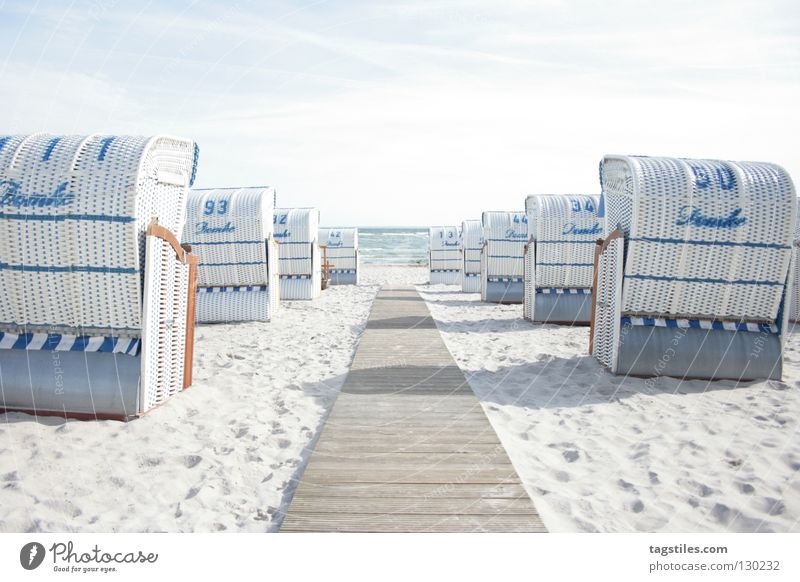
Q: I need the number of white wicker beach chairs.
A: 9